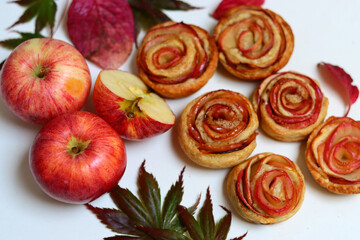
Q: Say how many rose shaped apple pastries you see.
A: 6